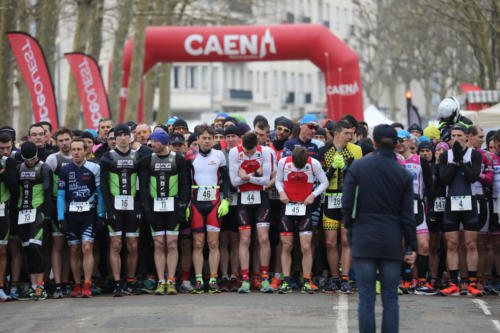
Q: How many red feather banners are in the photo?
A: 2